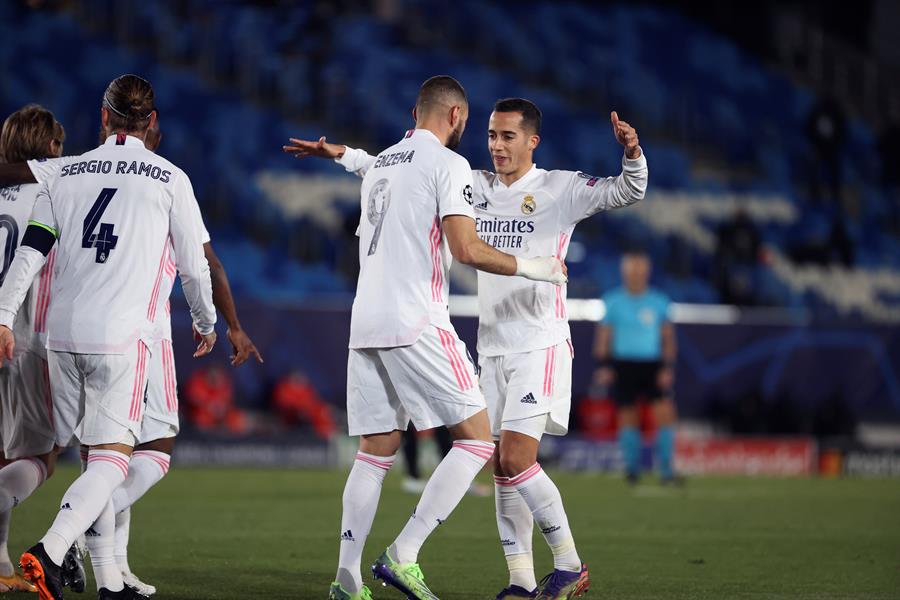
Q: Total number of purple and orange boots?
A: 2